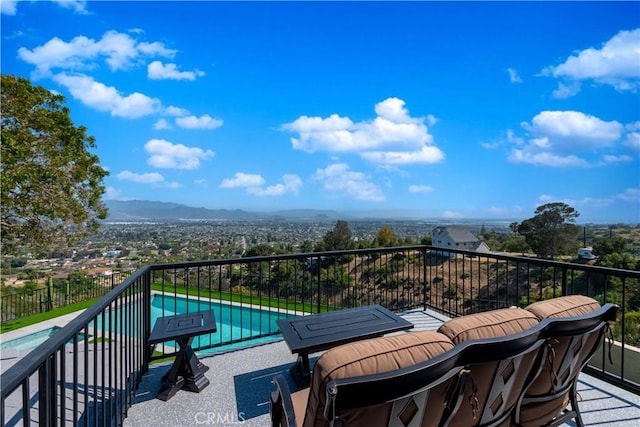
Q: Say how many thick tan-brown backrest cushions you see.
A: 3